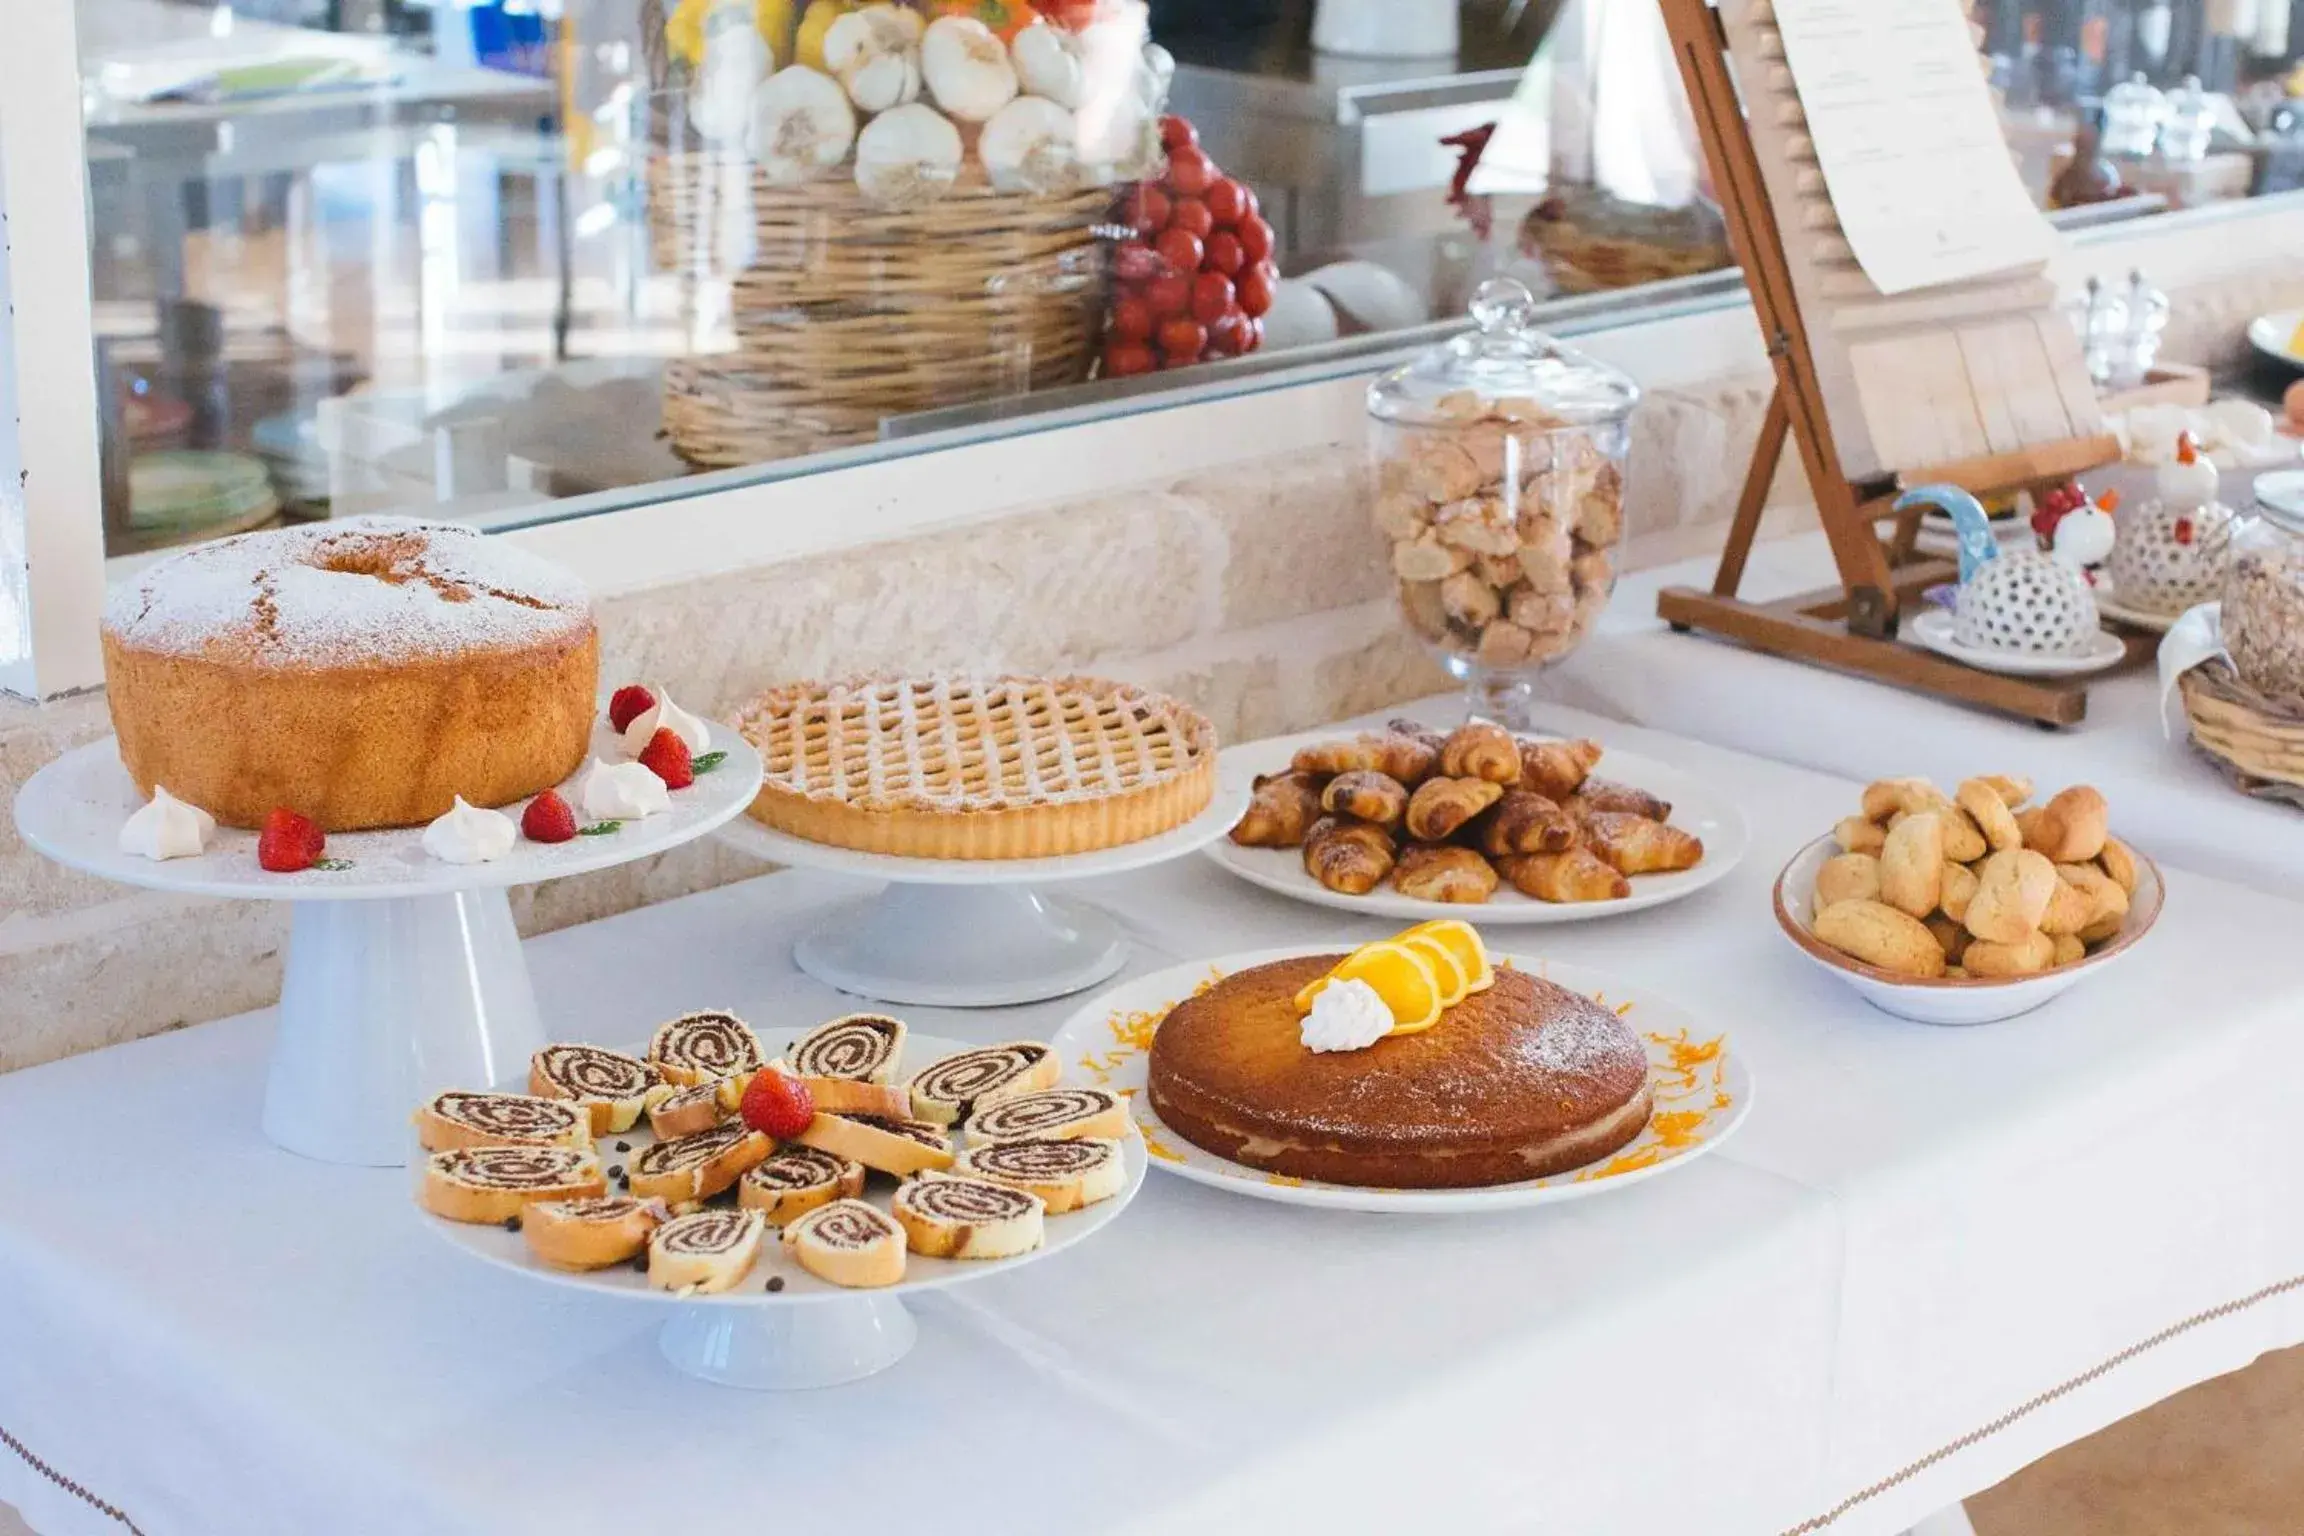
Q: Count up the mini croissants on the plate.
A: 13